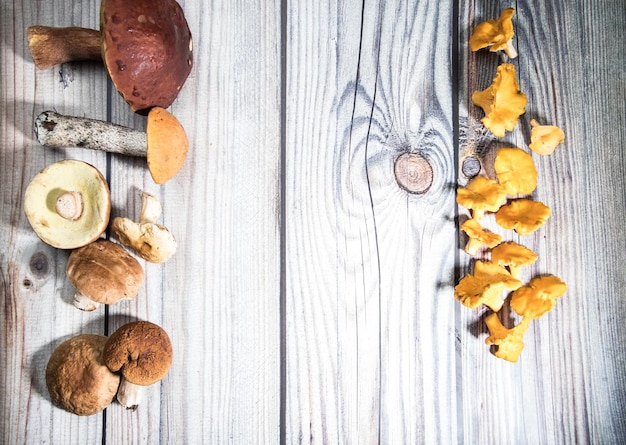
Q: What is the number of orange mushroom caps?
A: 12